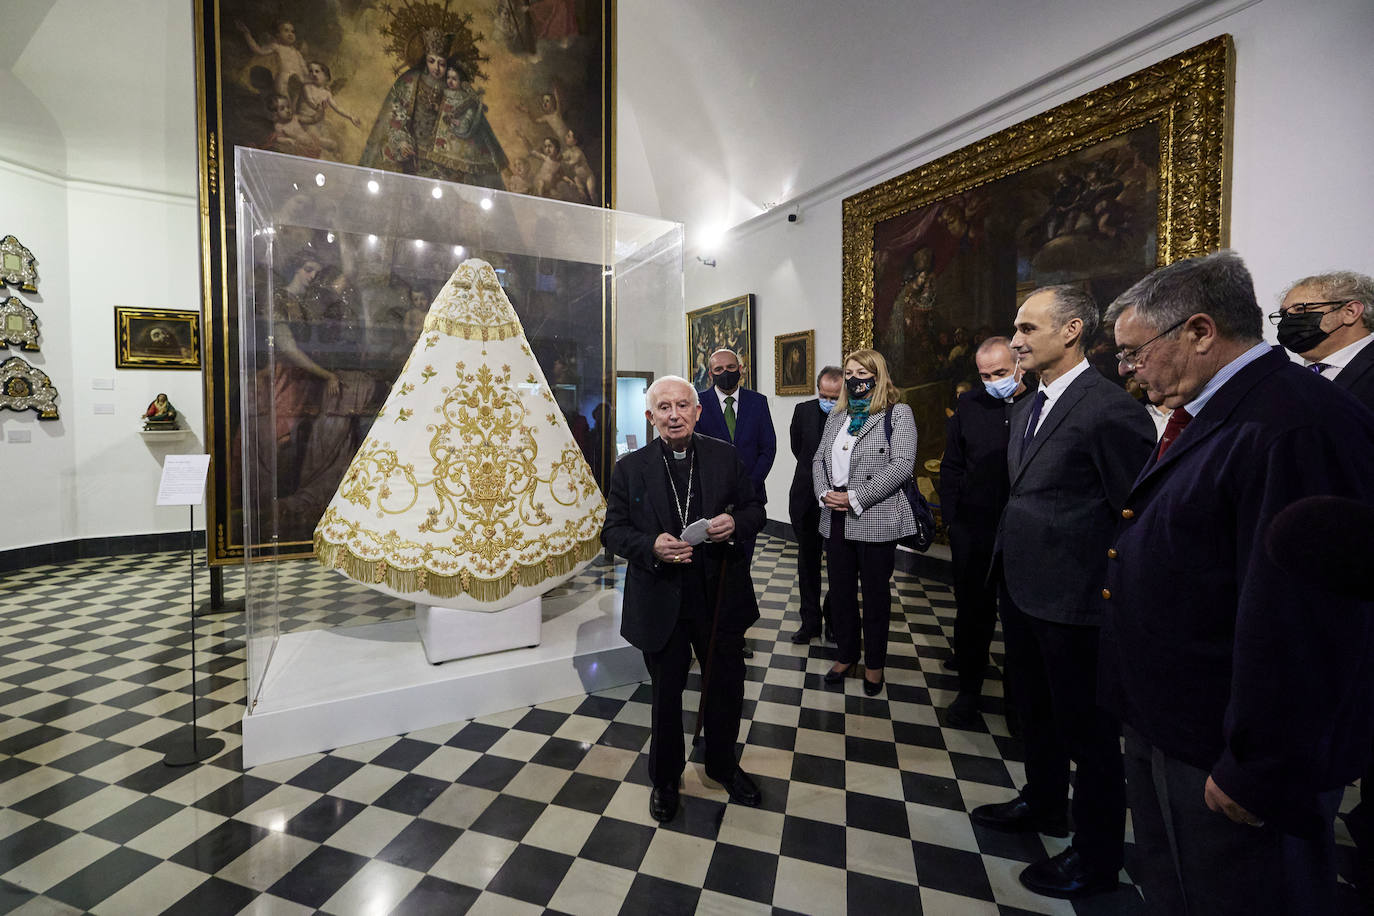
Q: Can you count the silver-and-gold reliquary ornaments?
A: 3